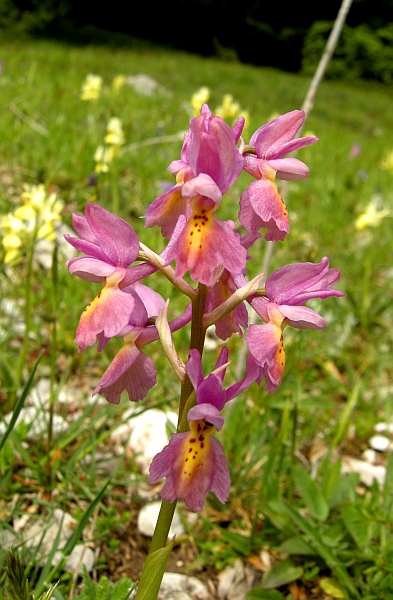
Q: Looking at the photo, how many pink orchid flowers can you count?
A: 8